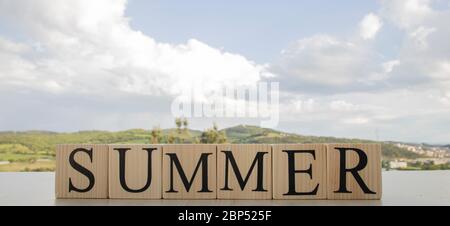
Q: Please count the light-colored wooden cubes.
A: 6